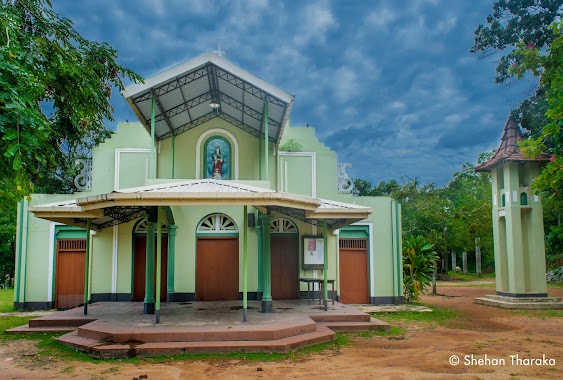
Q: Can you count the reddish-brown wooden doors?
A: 5